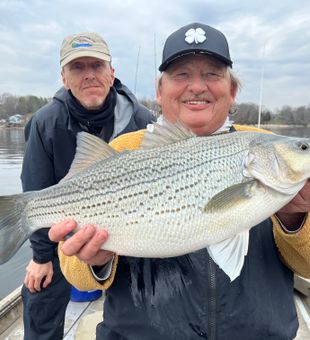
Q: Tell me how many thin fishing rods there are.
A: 3